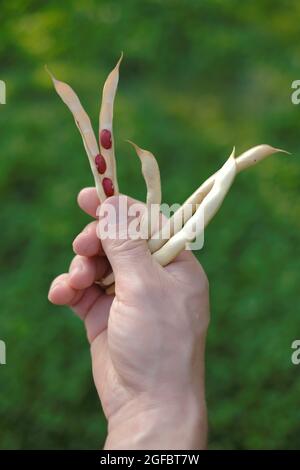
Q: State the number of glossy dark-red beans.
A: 3